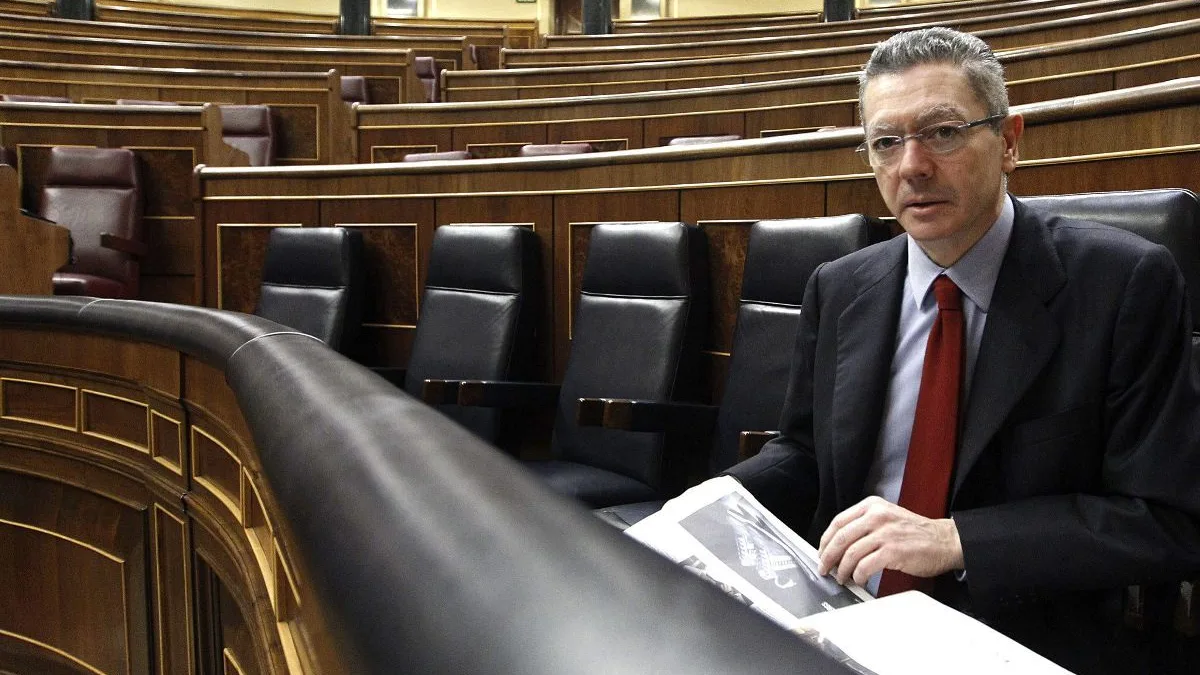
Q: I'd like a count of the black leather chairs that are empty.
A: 4